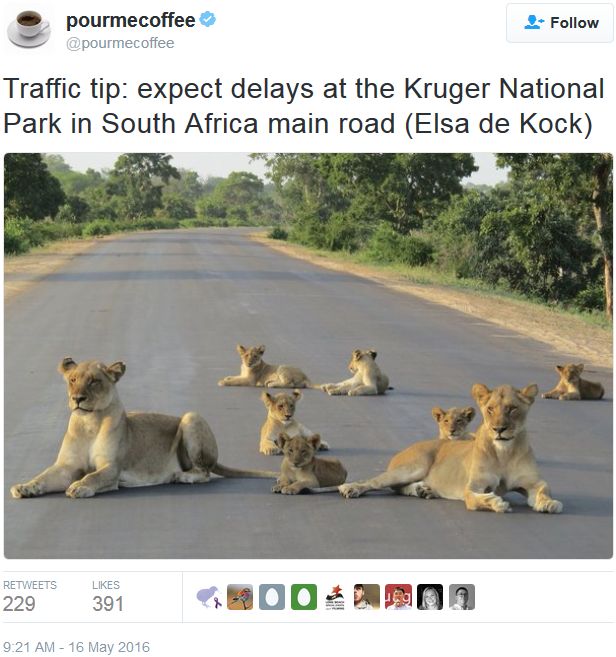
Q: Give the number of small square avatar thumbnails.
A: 9